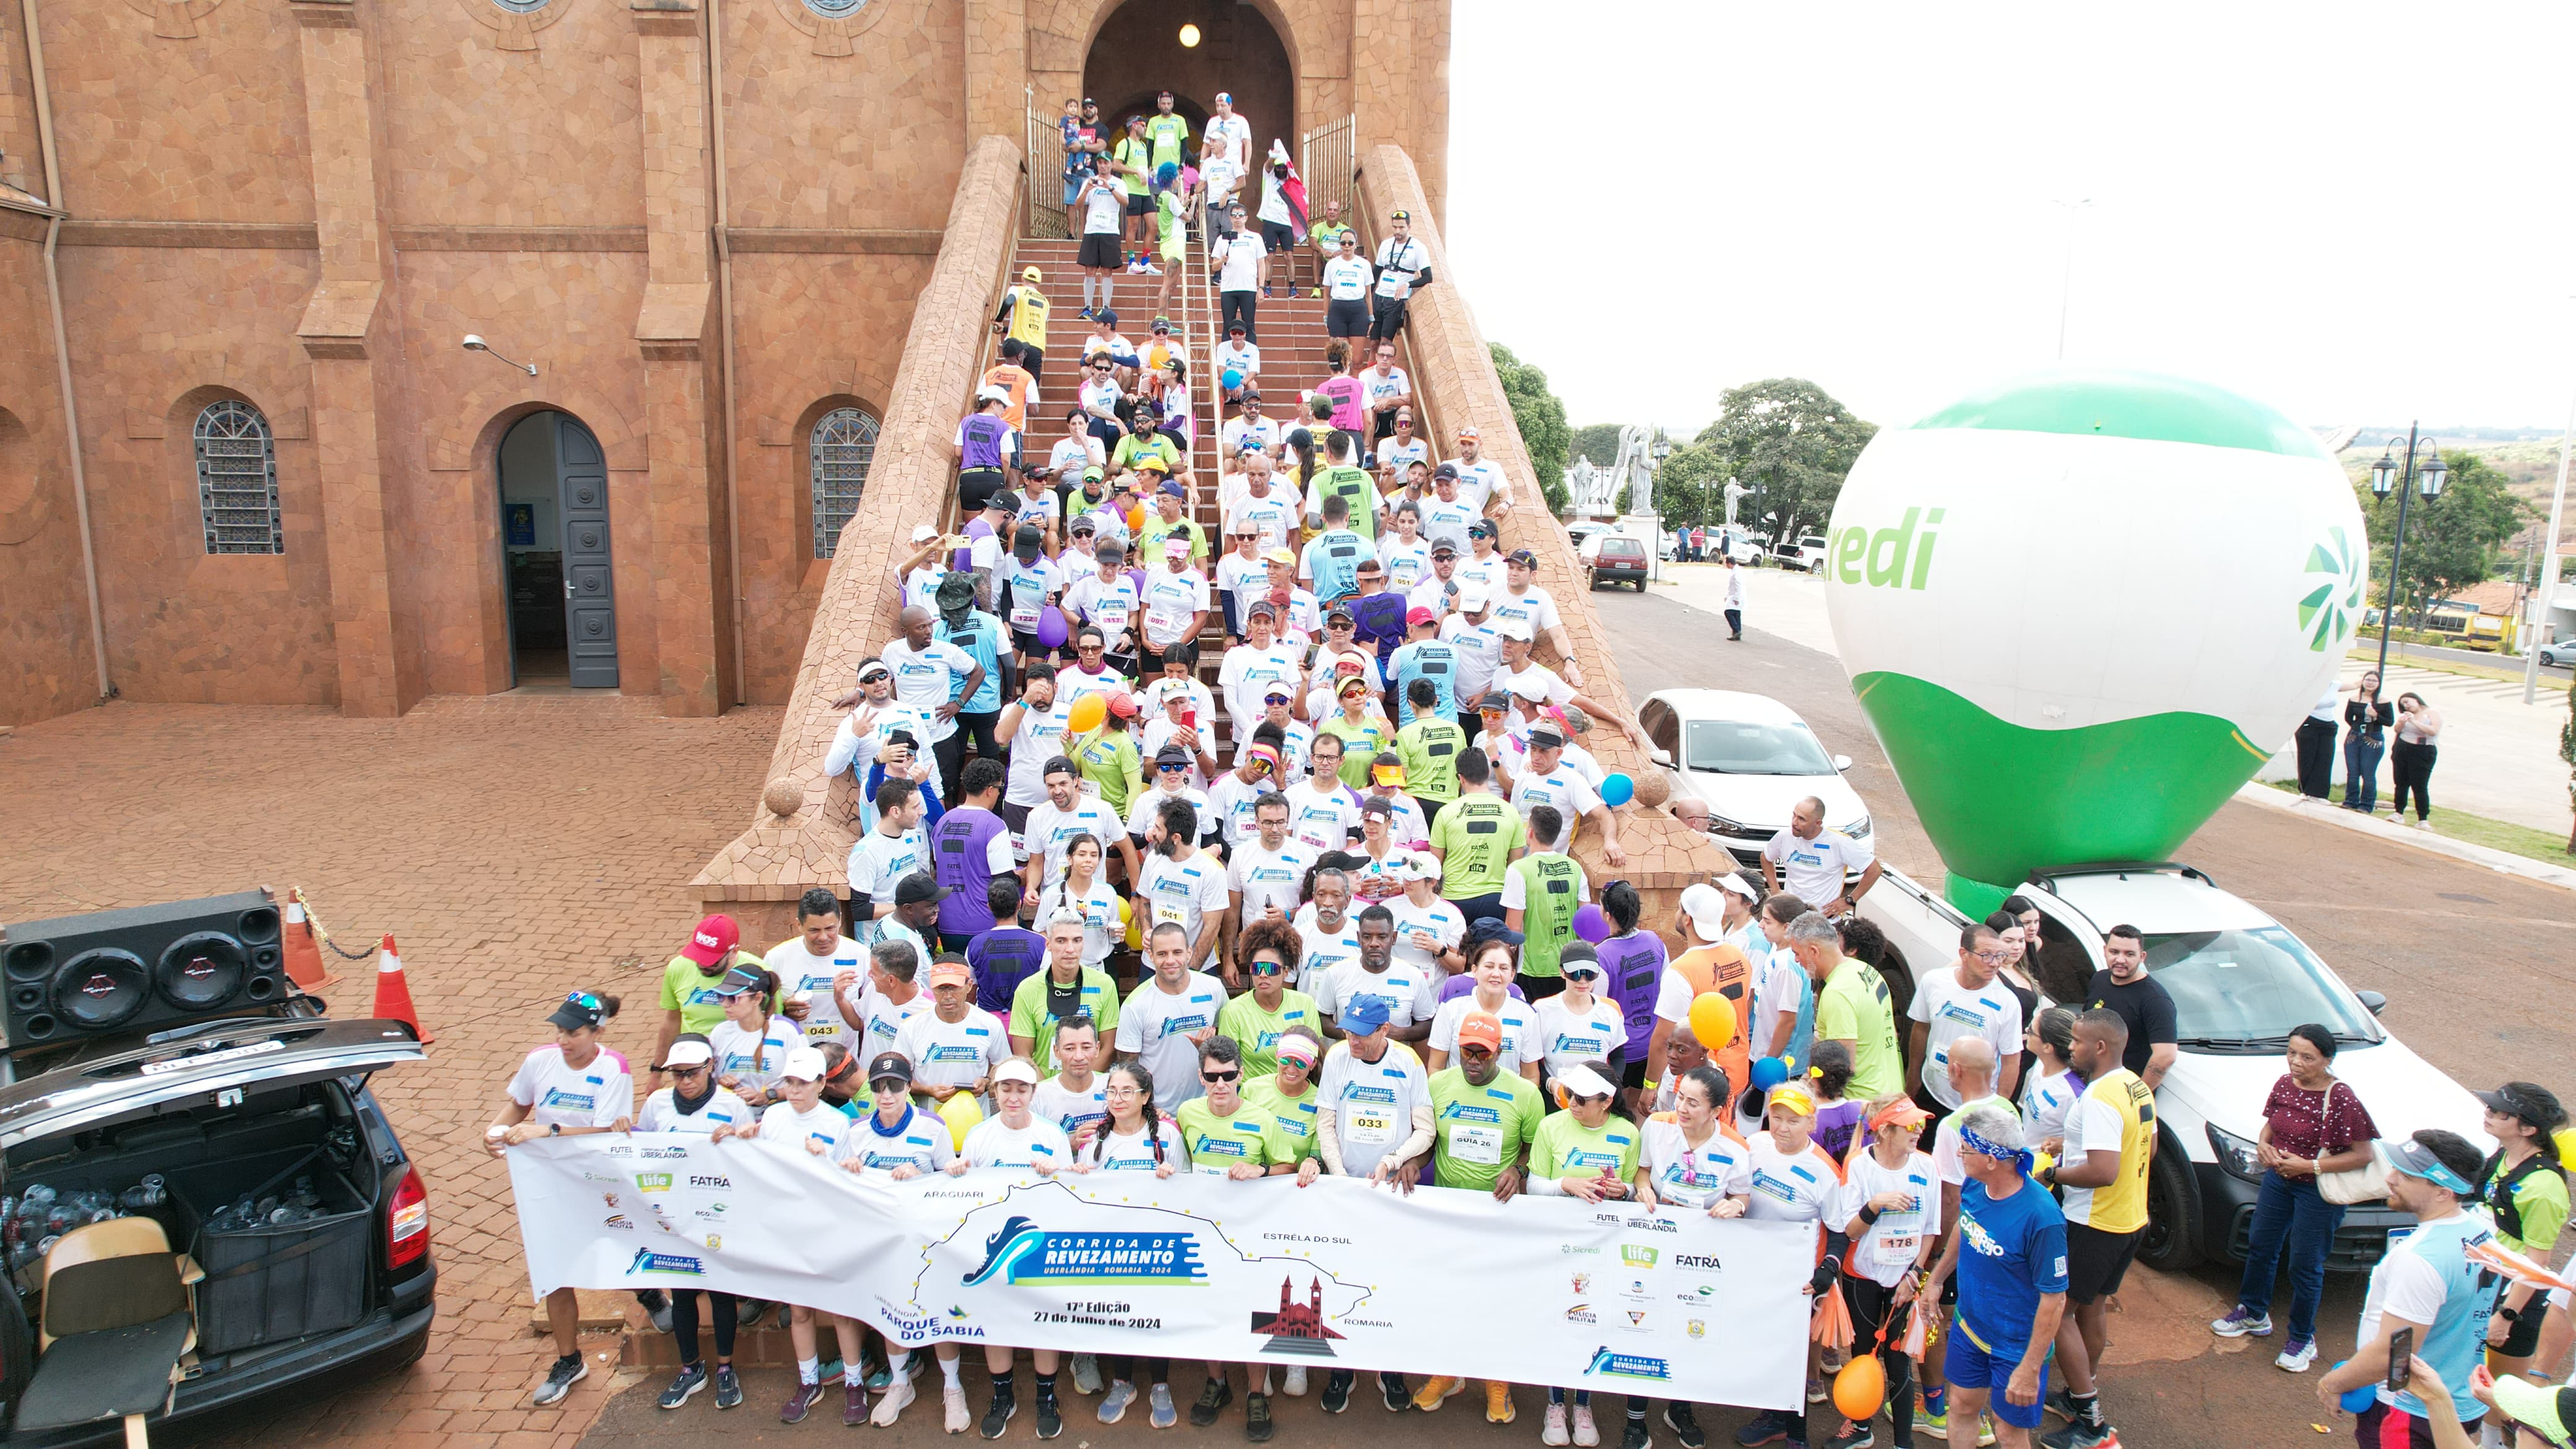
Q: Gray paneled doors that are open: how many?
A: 1